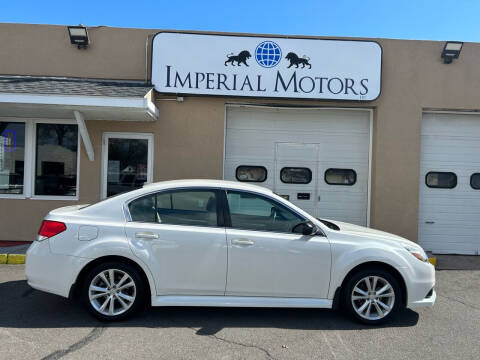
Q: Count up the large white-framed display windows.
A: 2